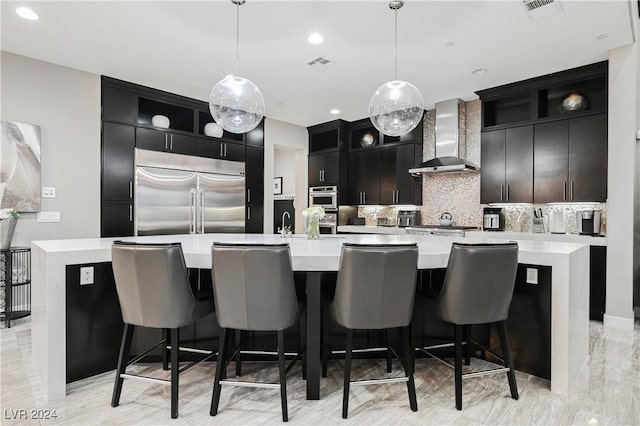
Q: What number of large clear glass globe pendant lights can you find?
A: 2